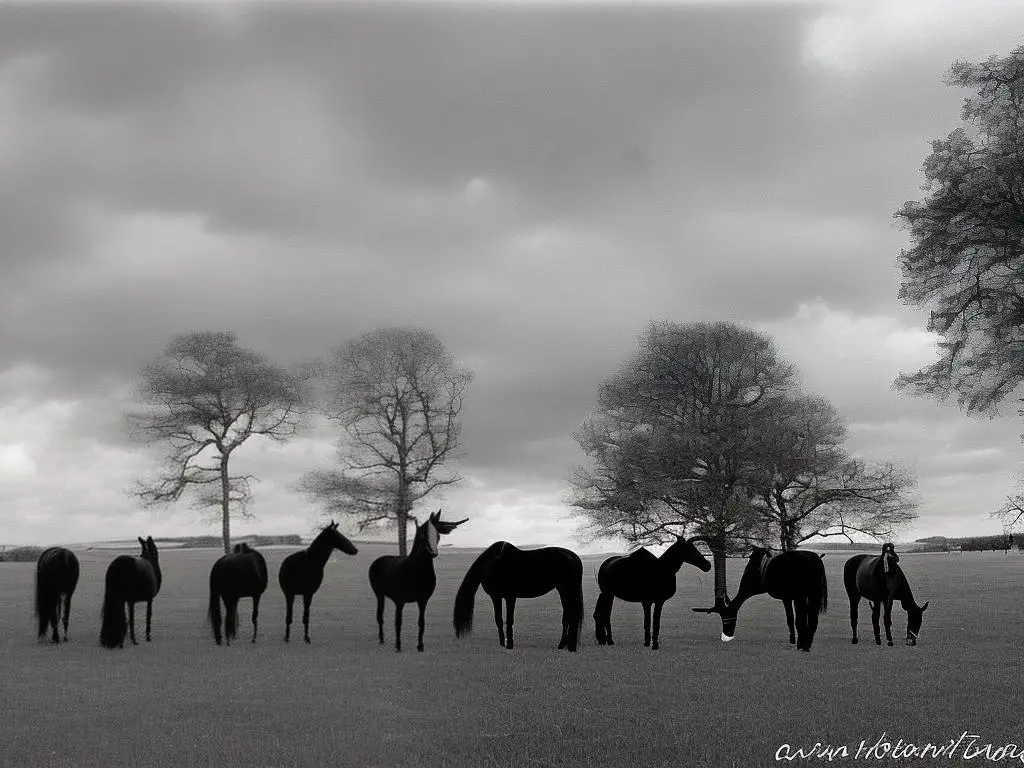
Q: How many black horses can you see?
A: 9